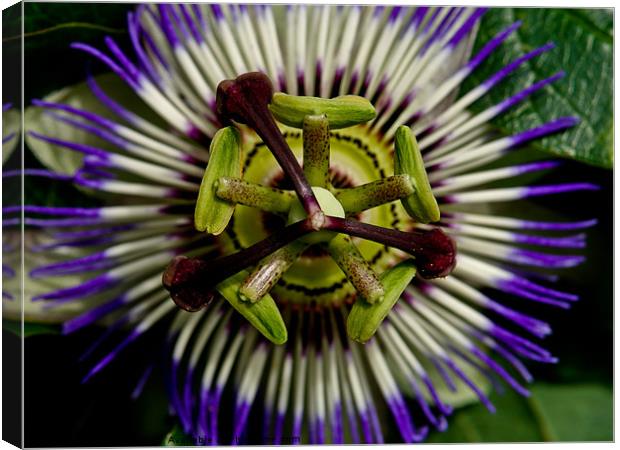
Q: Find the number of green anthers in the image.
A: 5